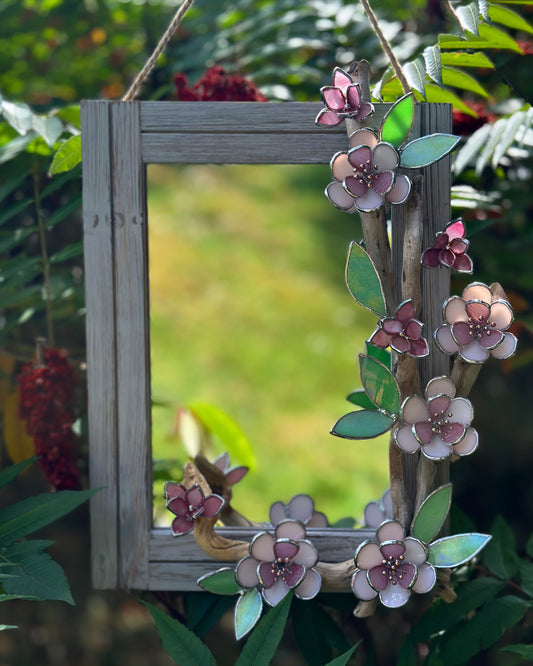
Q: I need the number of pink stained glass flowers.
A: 9